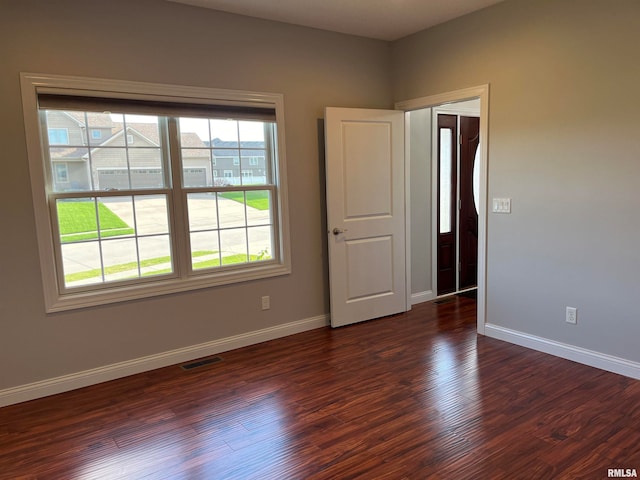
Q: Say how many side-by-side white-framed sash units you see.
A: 2